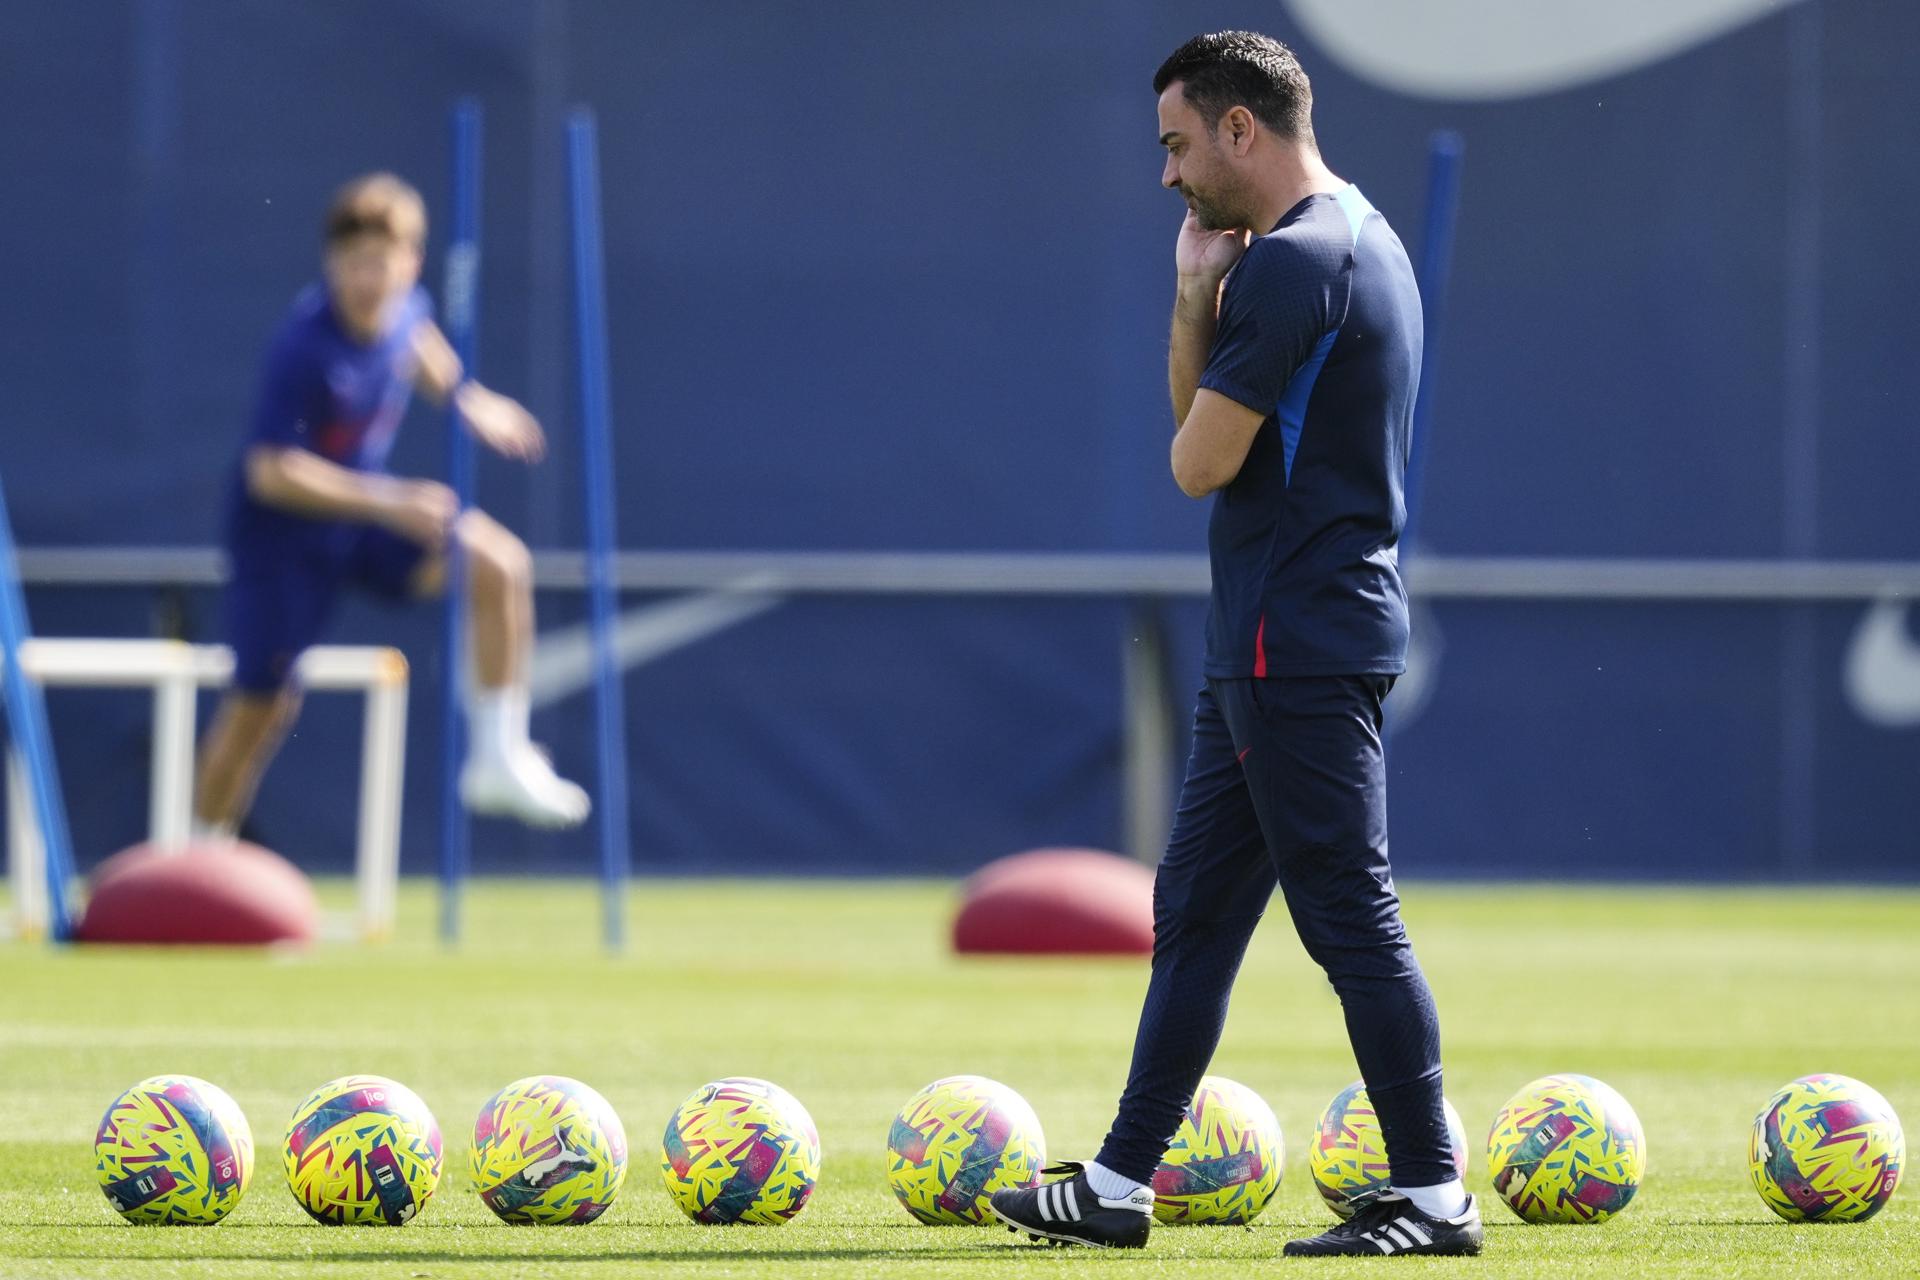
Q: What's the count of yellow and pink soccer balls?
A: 9